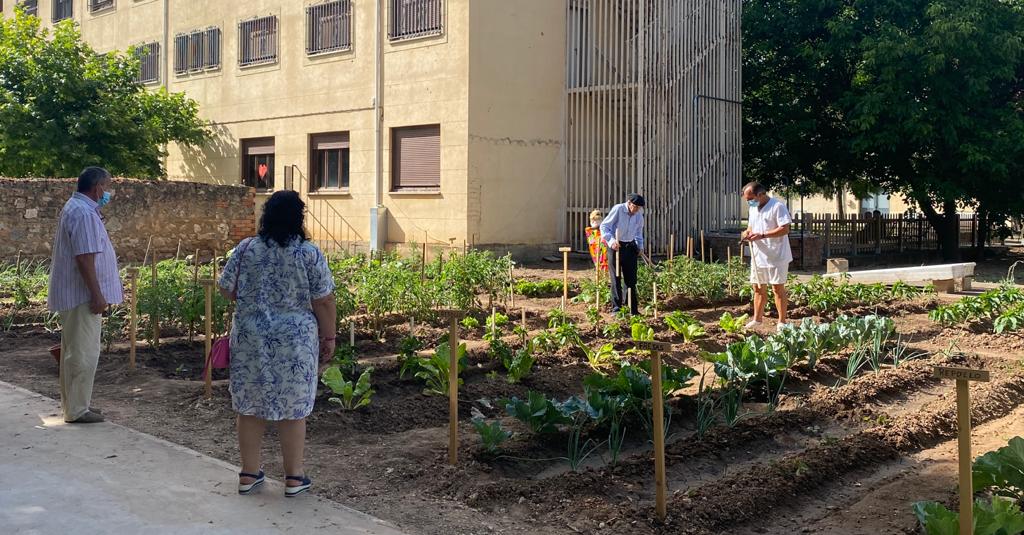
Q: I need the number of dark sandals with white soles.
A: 2